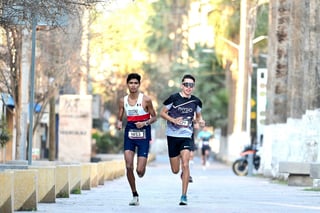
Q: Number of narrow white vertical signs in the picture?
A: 1